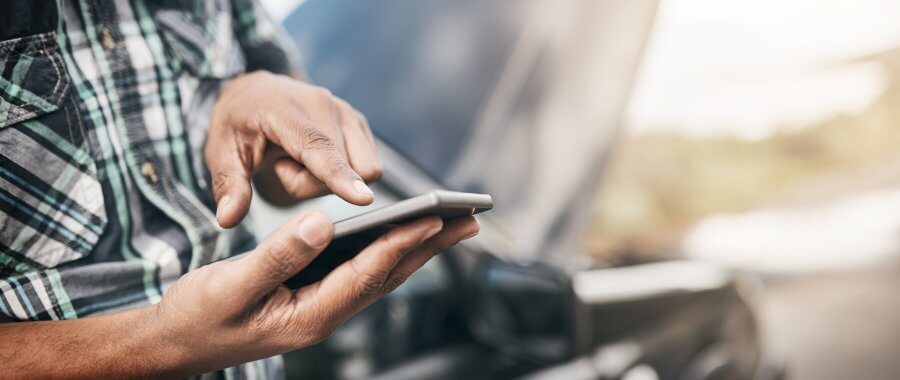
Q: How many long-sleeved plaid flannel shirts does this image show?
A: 1